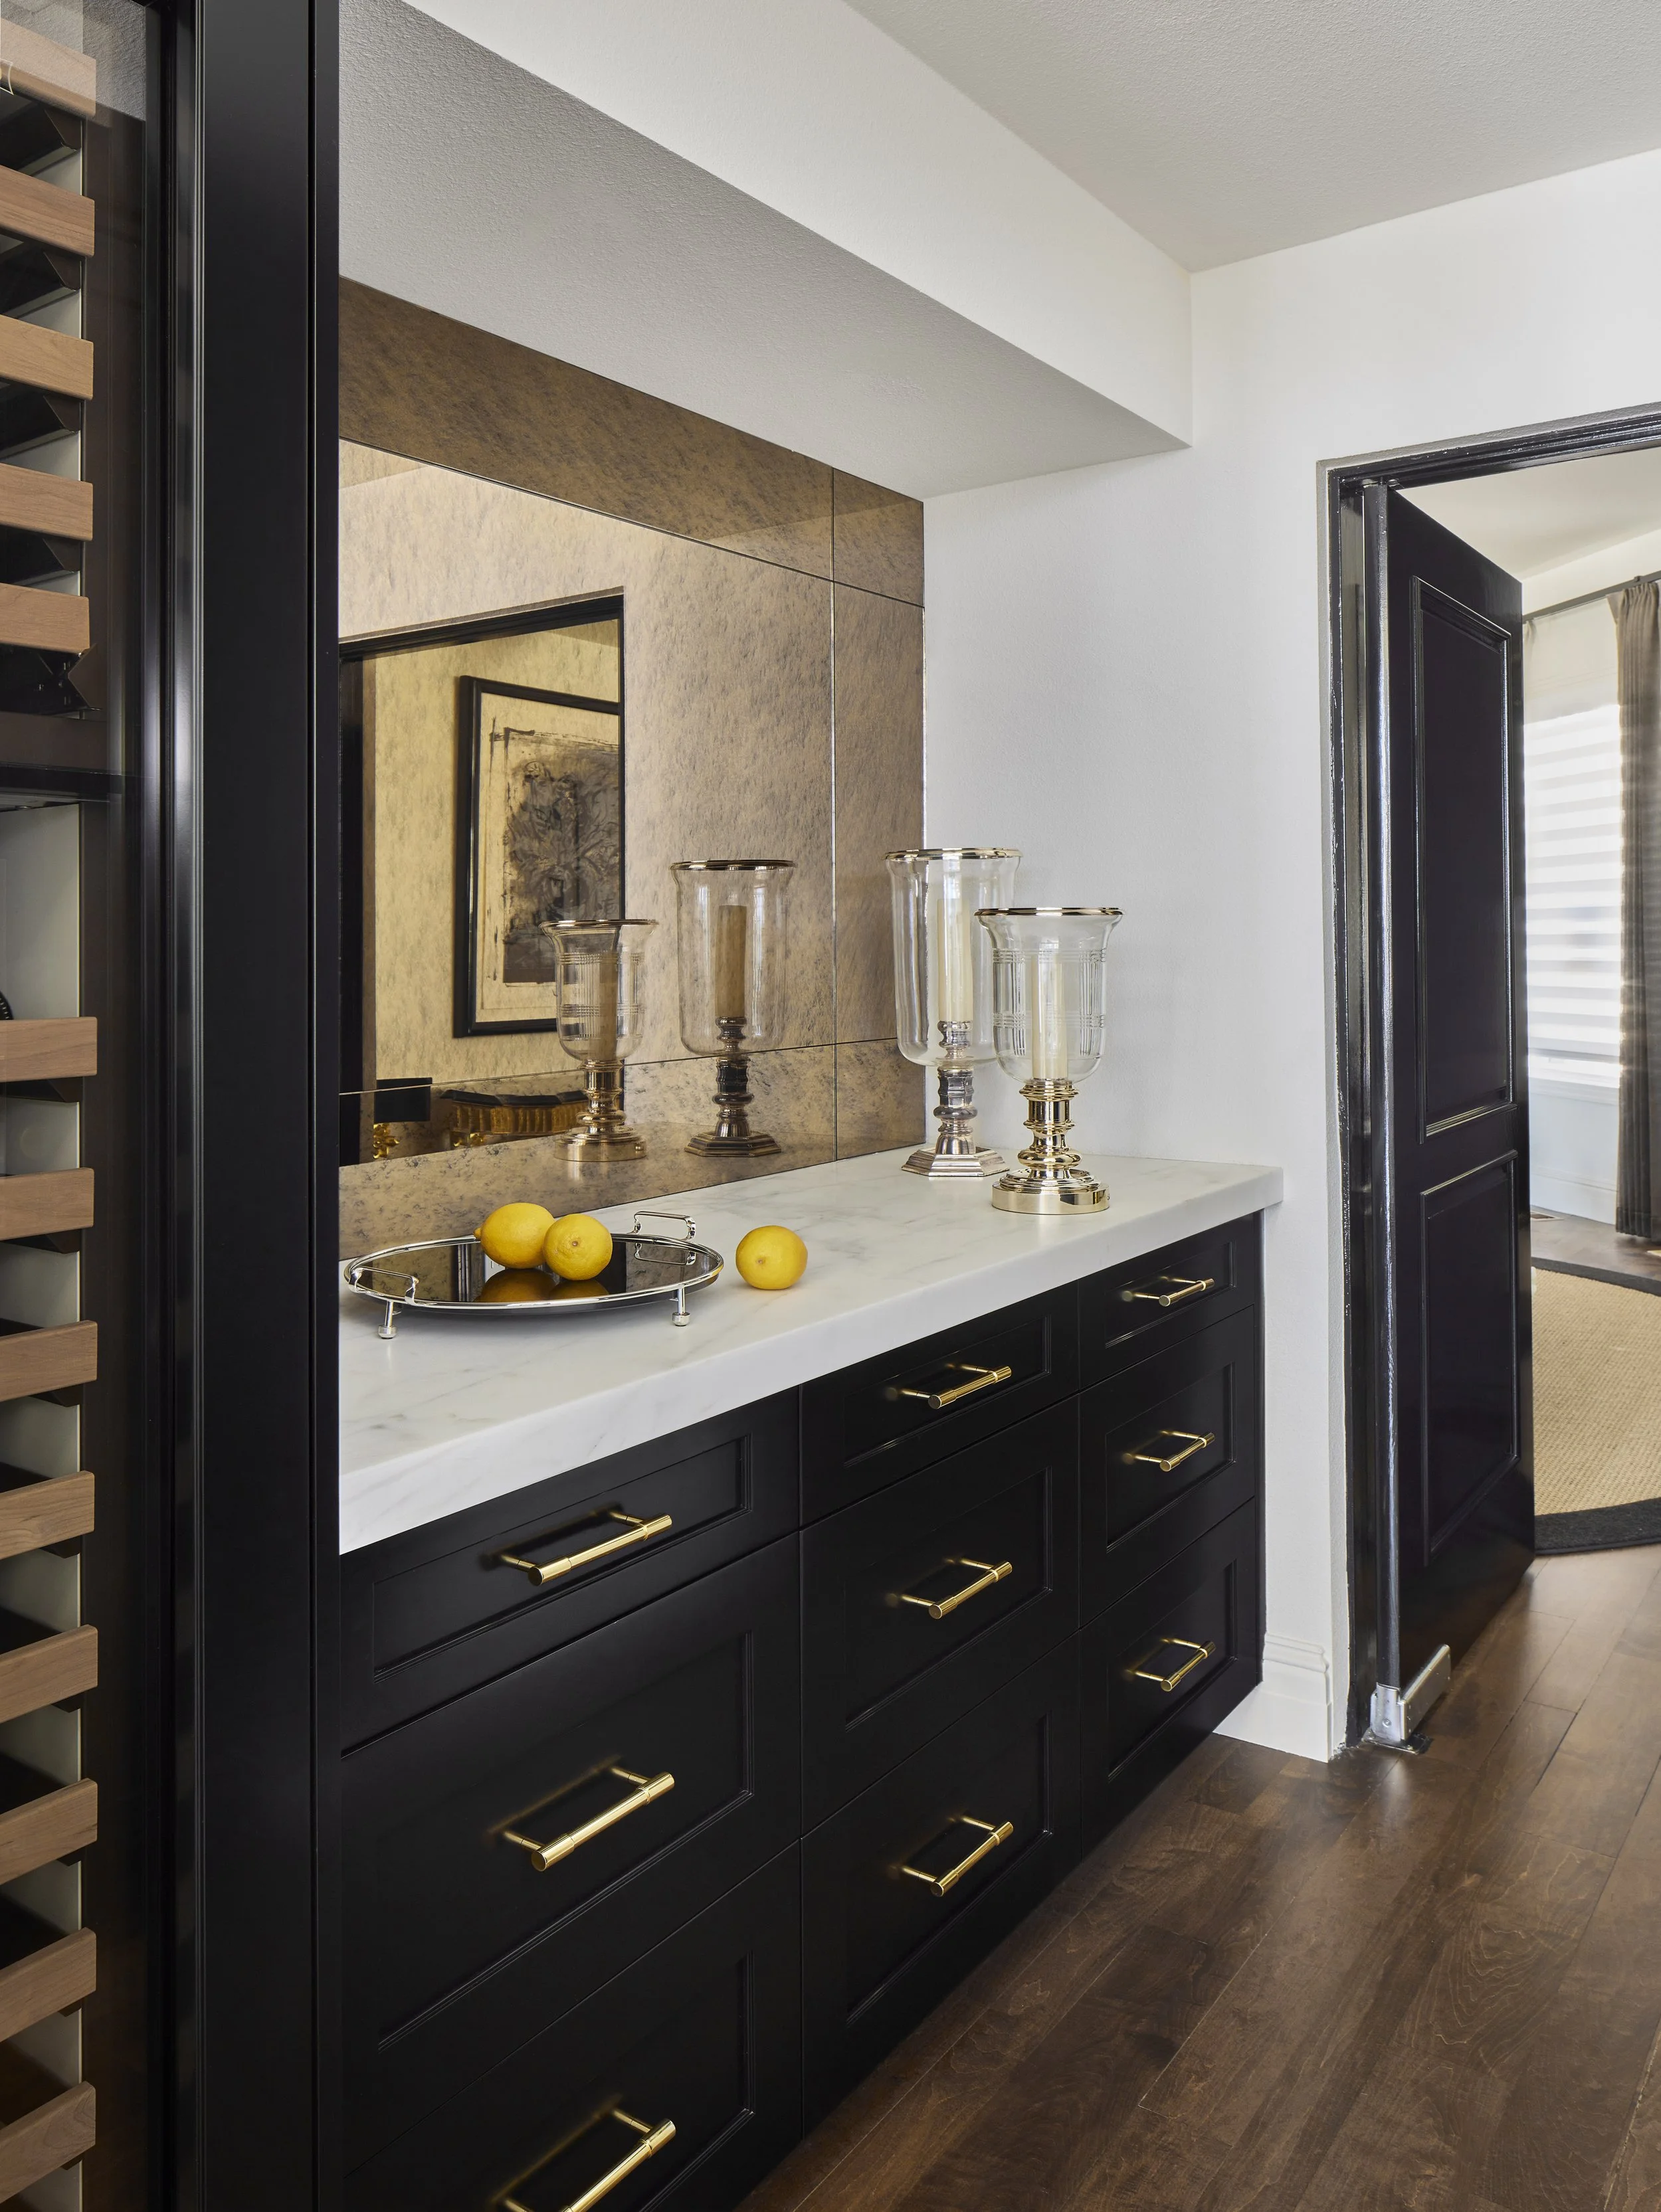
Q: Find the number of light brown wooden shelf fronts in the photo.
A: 13